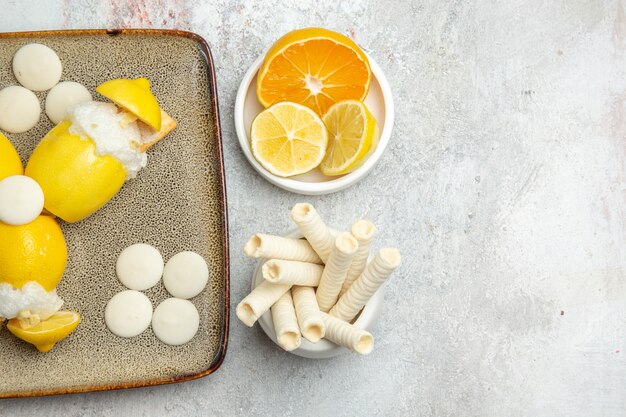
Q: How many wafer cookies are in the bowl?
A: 10